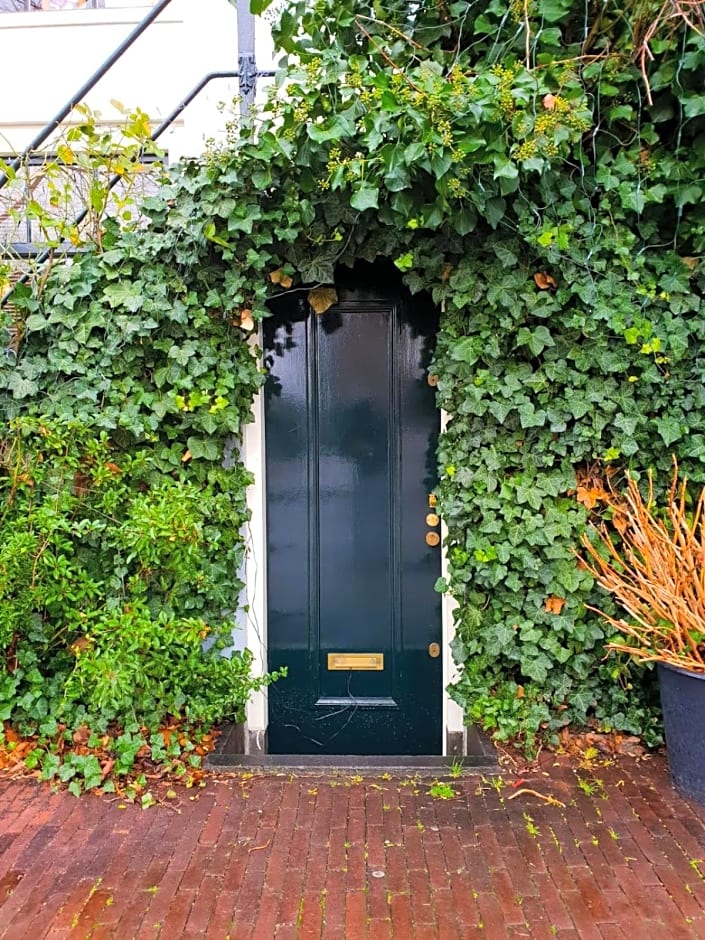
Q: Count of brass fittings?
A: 6